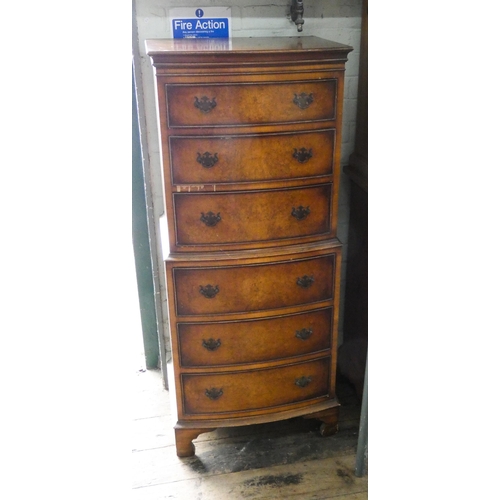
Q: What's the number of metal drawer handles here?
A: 12